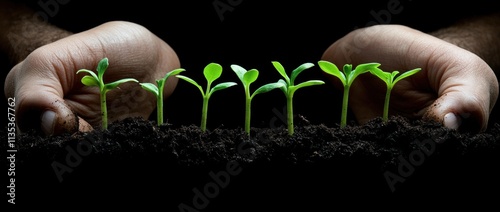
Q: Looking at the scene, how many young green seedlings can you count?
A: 7